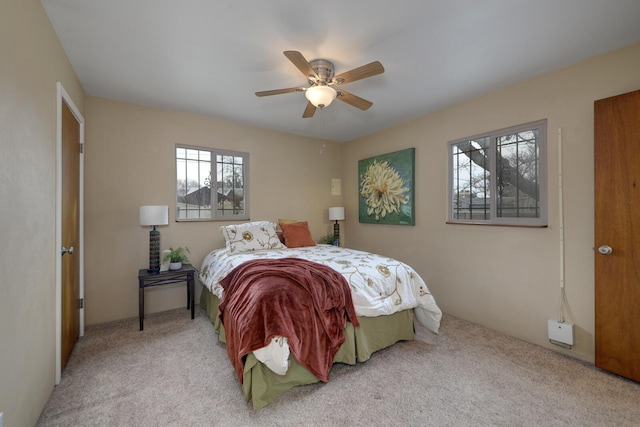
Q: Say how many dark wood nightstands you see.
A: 1